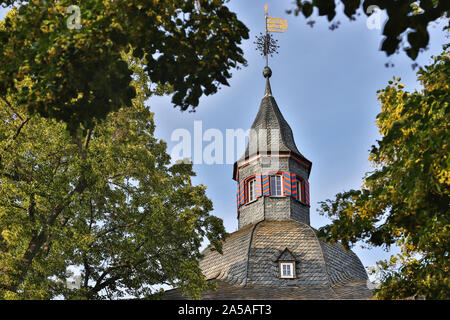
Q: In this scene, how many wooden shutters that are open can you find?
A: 6